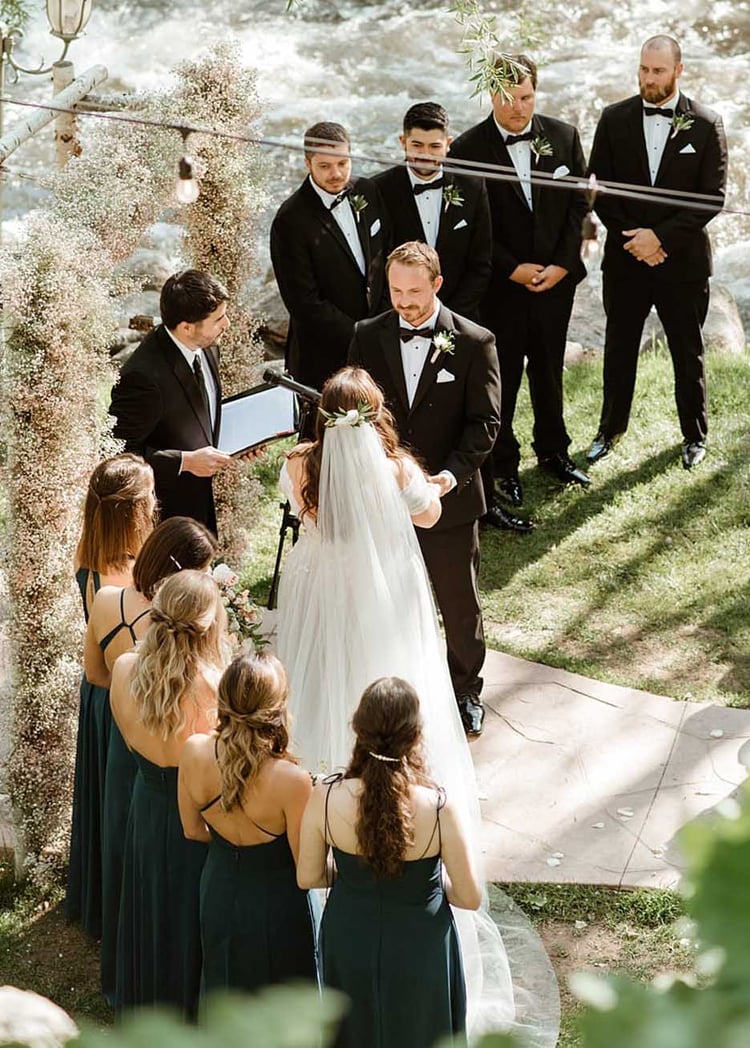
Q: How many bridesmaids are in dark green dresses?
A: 5